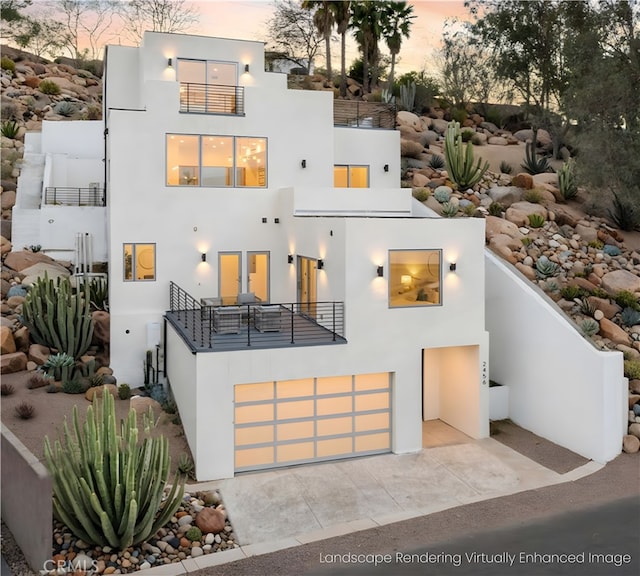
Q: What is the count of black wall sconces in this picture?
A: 9